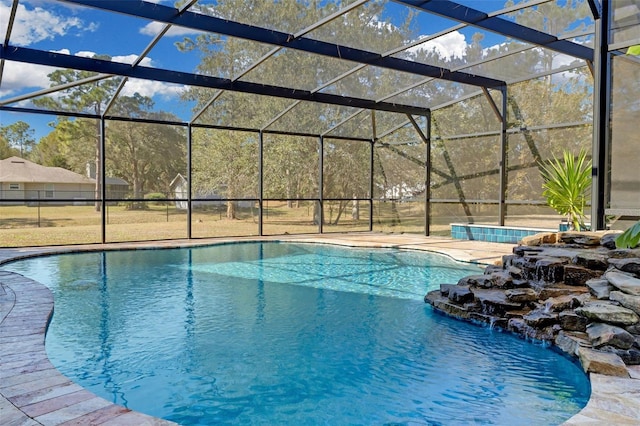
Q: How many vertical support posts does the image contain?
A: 8